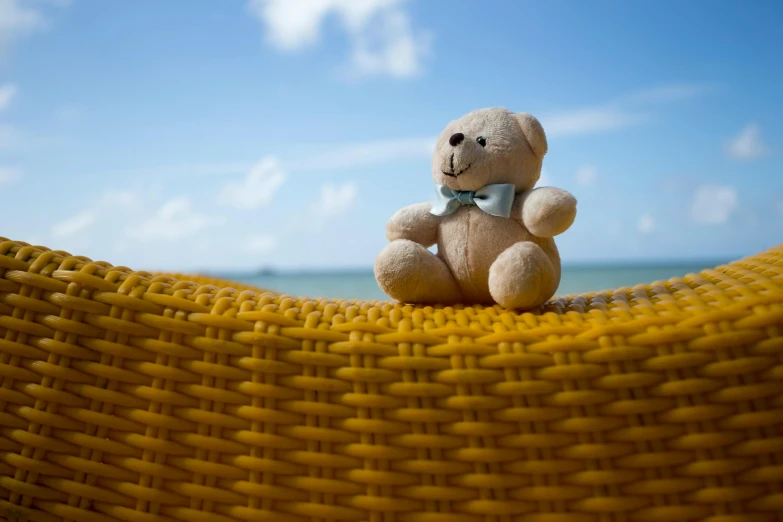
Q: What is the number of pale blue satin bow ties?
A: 1